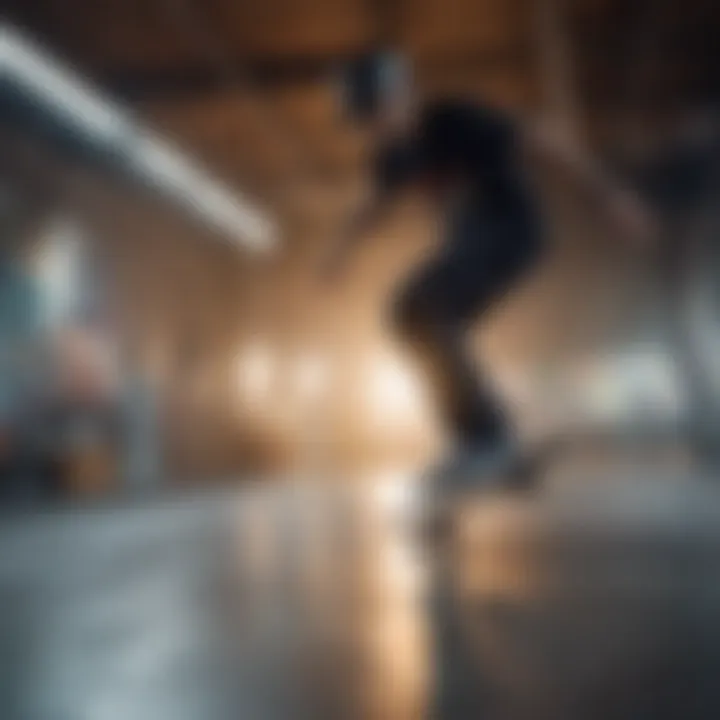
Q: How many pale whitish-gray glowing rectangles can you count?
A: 2